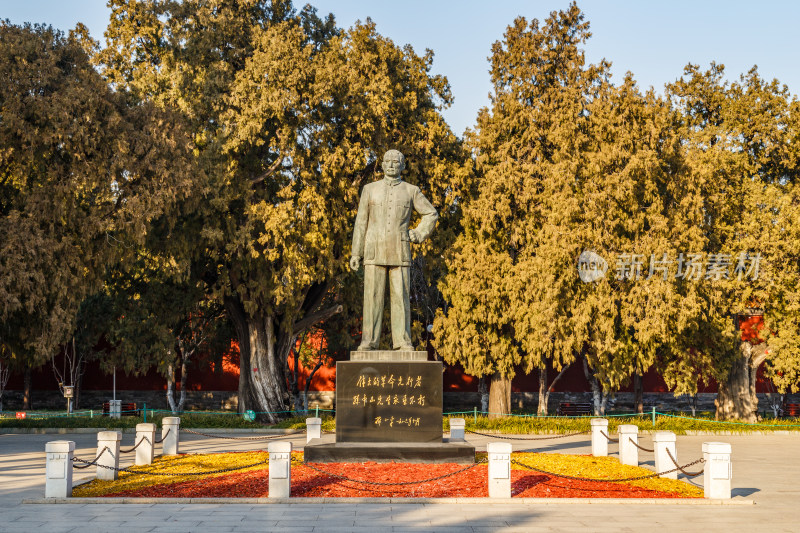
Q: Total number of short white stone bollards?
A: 12